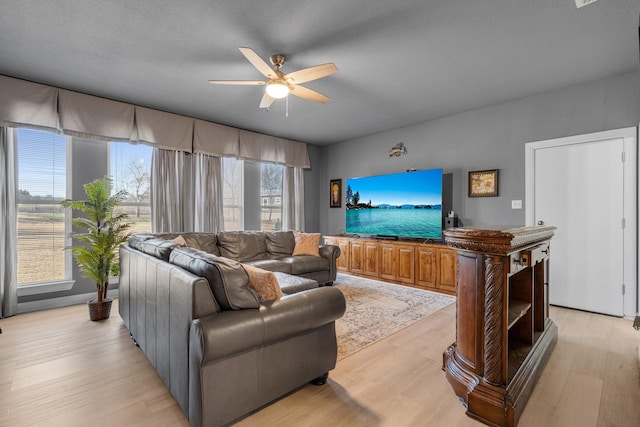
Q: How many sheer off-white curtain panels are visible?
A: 4